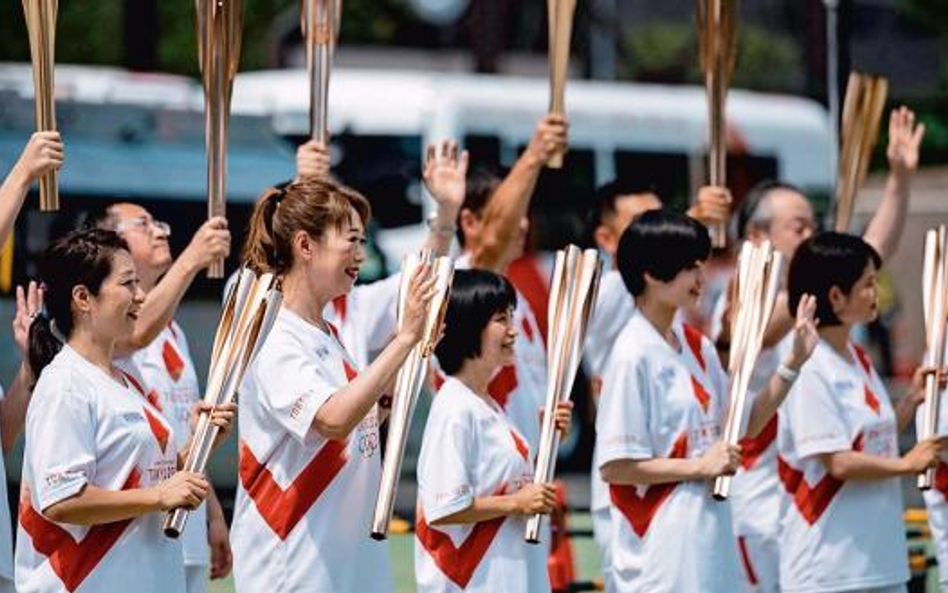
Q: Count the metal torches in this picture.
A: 11